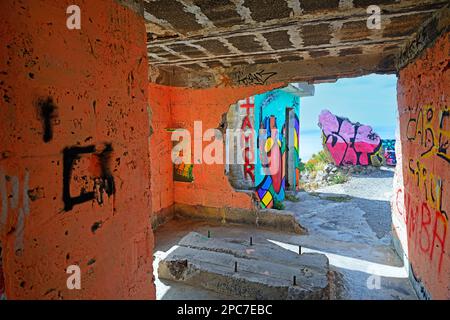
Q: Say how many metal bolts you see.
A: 5